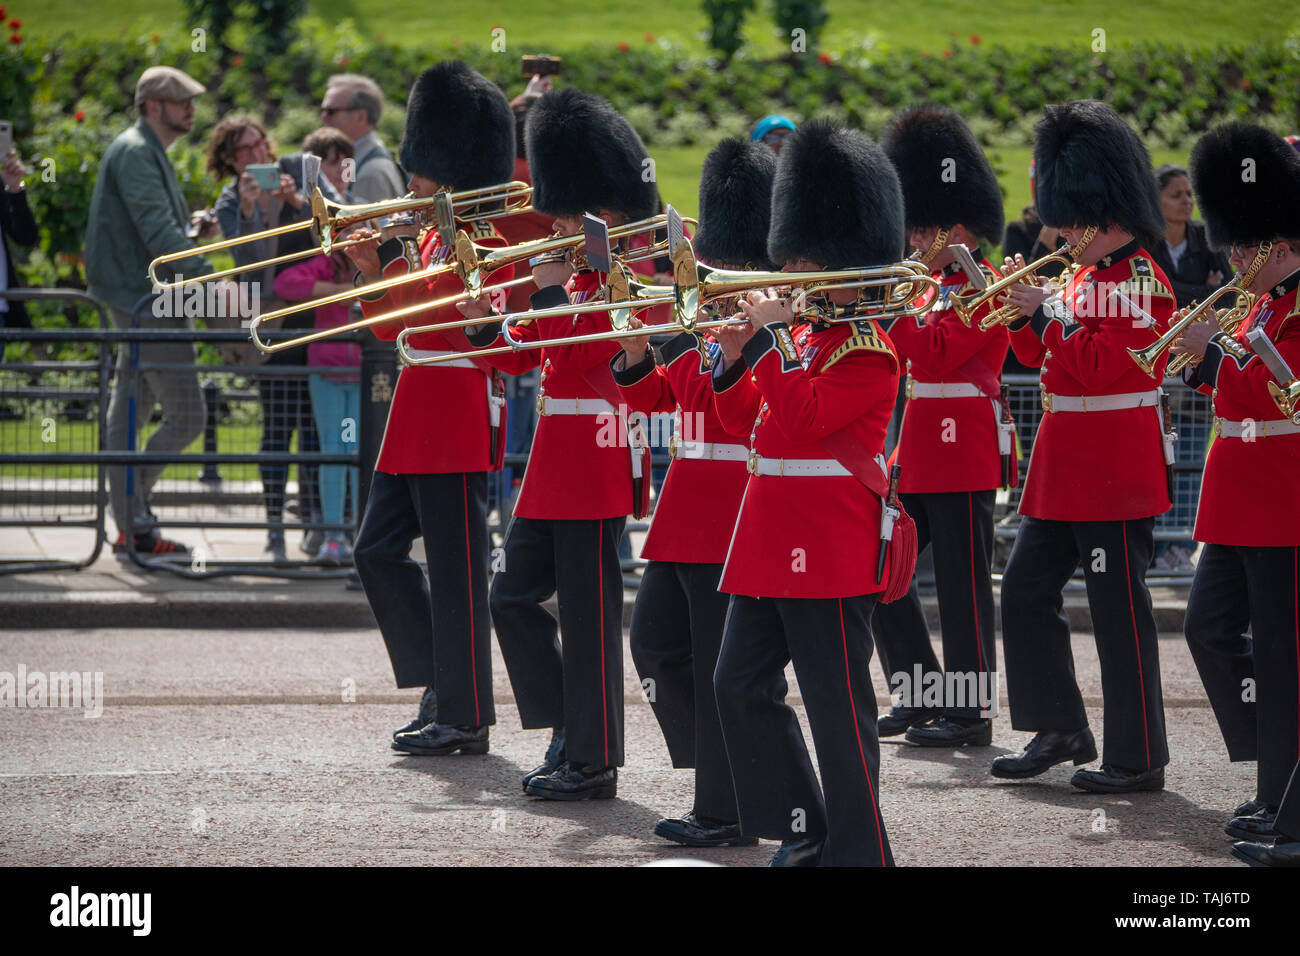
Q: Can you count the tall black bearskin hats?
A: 7